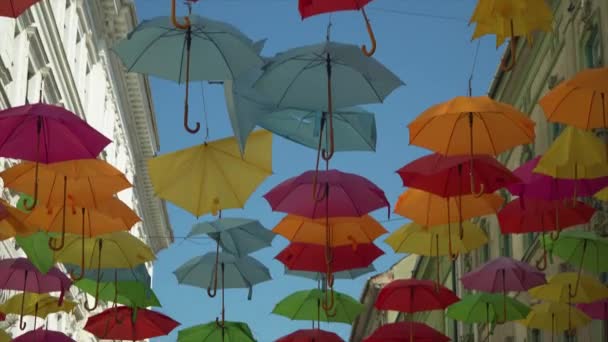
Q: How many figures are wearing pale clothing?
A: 0